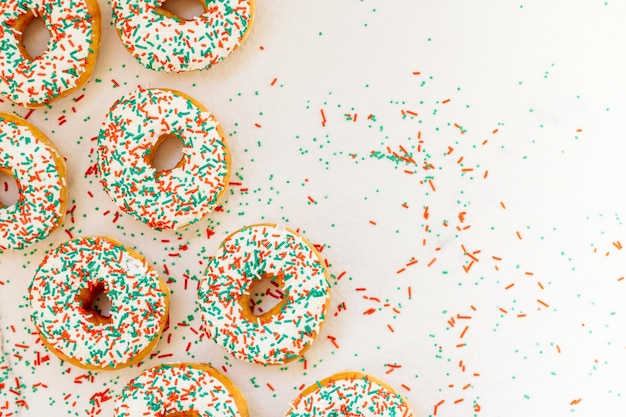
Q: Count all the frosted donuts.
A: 8